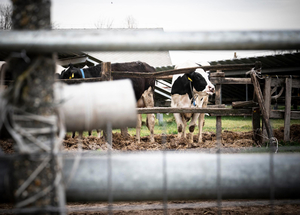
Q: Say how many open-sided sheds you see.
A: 2